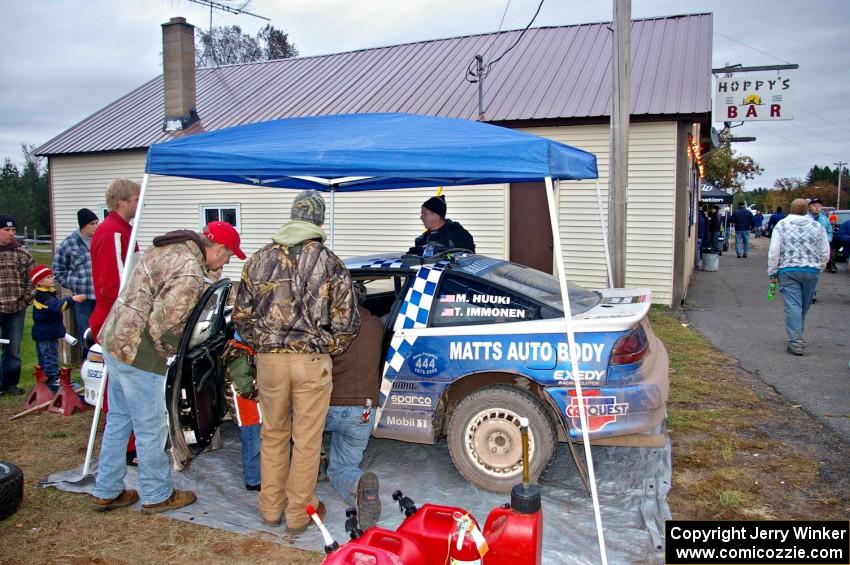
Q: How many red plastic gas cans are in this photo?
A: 4